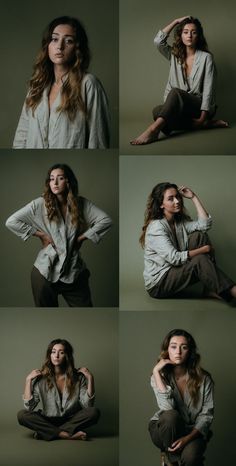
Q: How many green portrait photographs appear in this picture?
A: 6